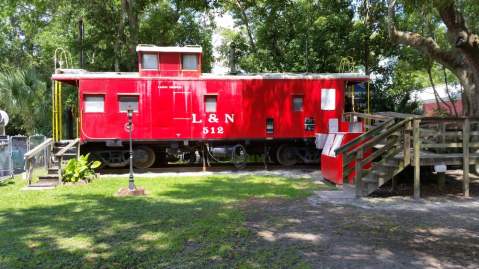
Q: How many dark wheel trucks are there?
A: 2